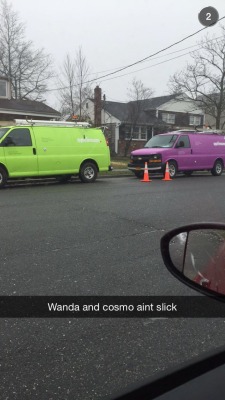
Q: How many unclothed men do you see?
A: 0